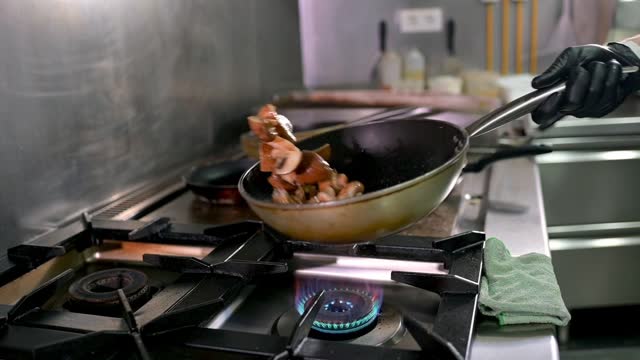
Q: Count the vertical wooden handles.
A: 4